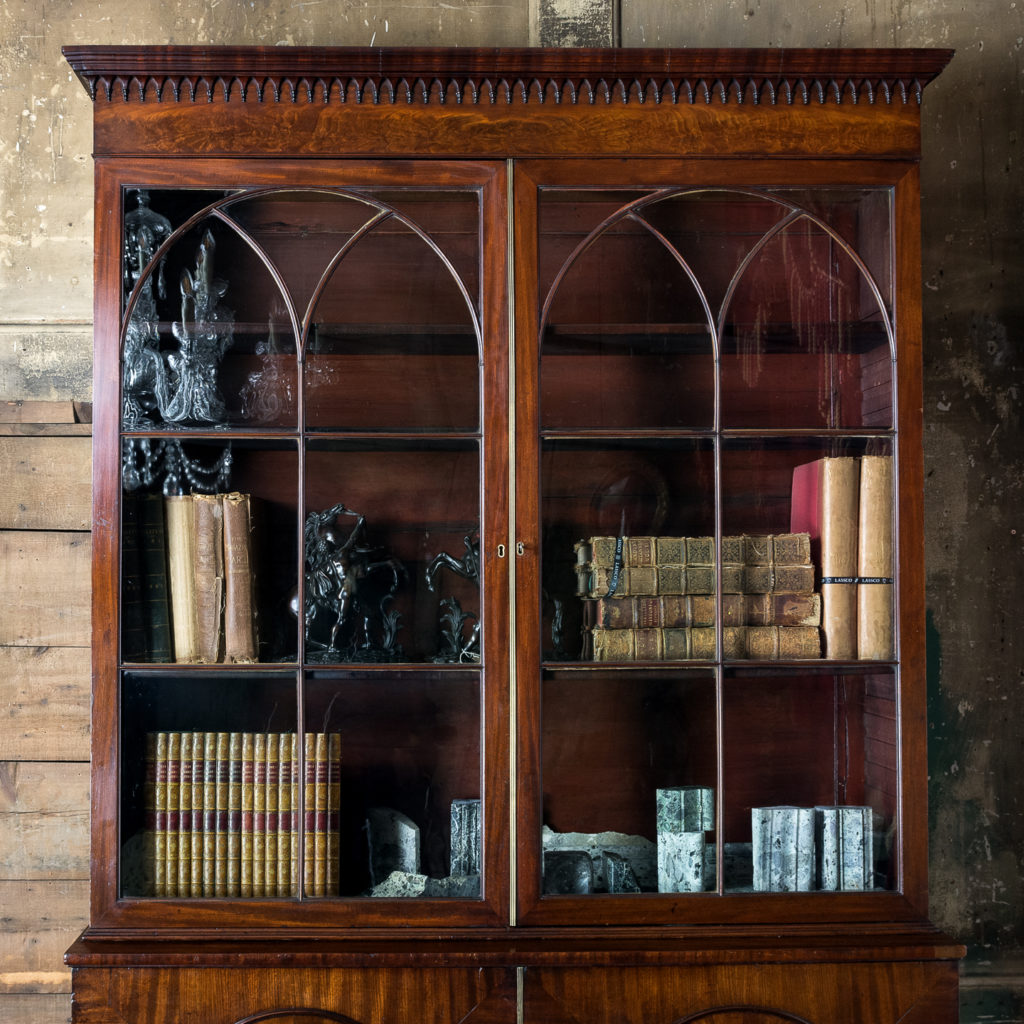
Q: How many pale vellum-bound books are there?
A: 2